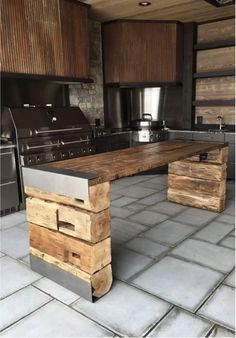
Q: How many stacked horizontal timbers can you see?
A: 8